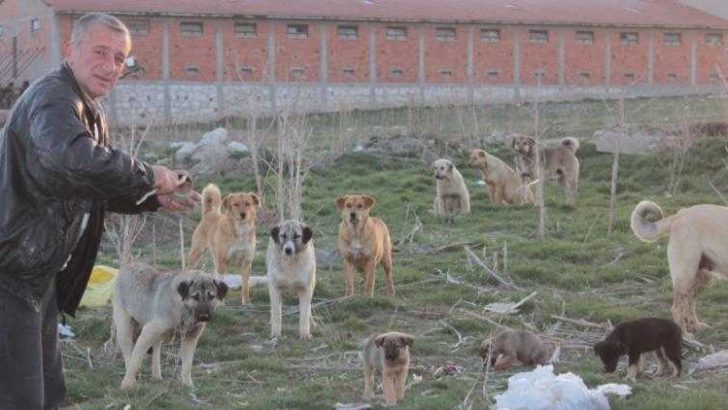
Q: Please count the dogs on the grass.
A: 11